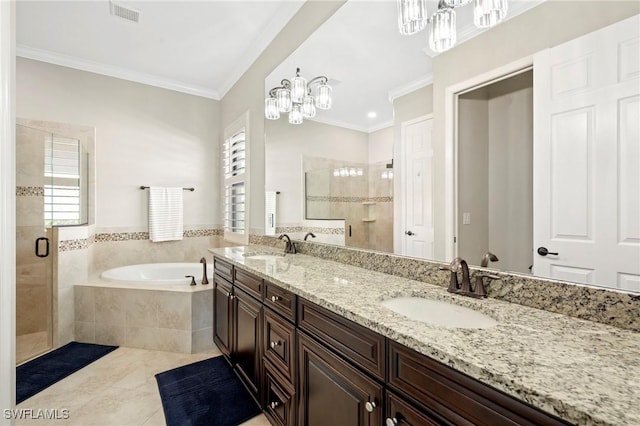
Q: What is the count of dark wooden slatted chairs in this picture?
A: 0